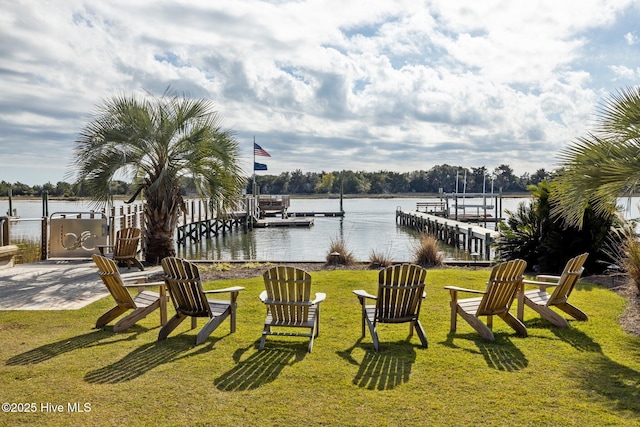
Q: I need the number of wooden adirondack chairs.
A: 7